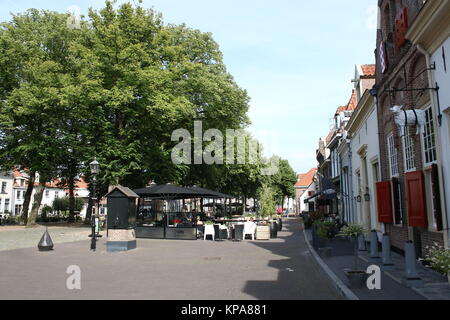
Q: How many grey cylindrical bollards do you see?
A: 4